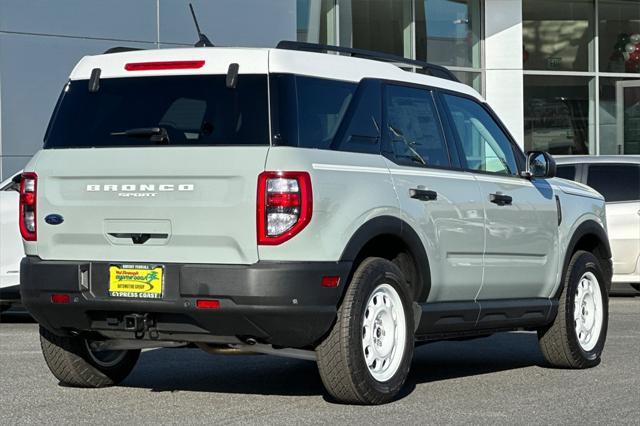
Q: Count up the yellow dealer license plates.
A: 1